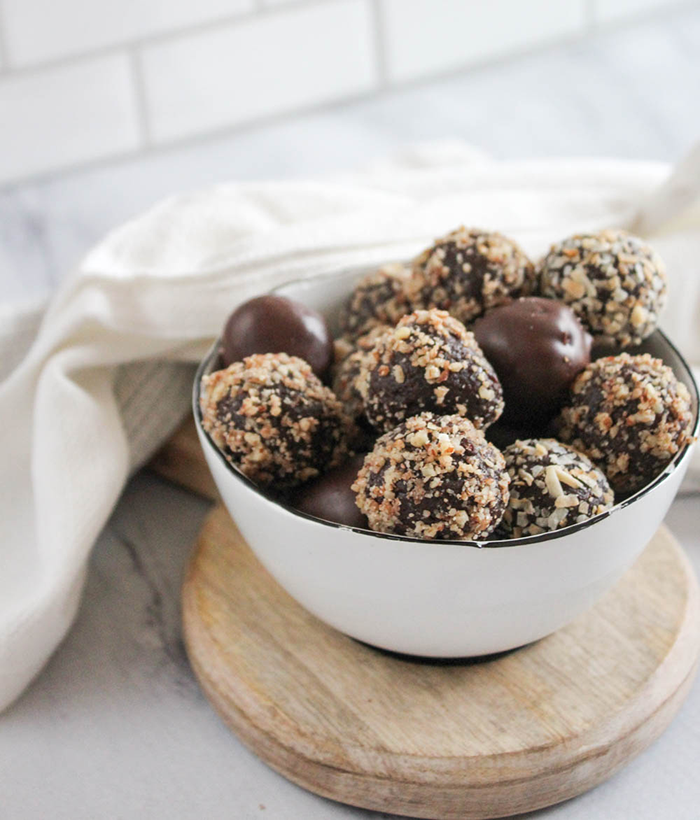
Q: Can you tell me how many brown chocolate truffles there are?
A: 3